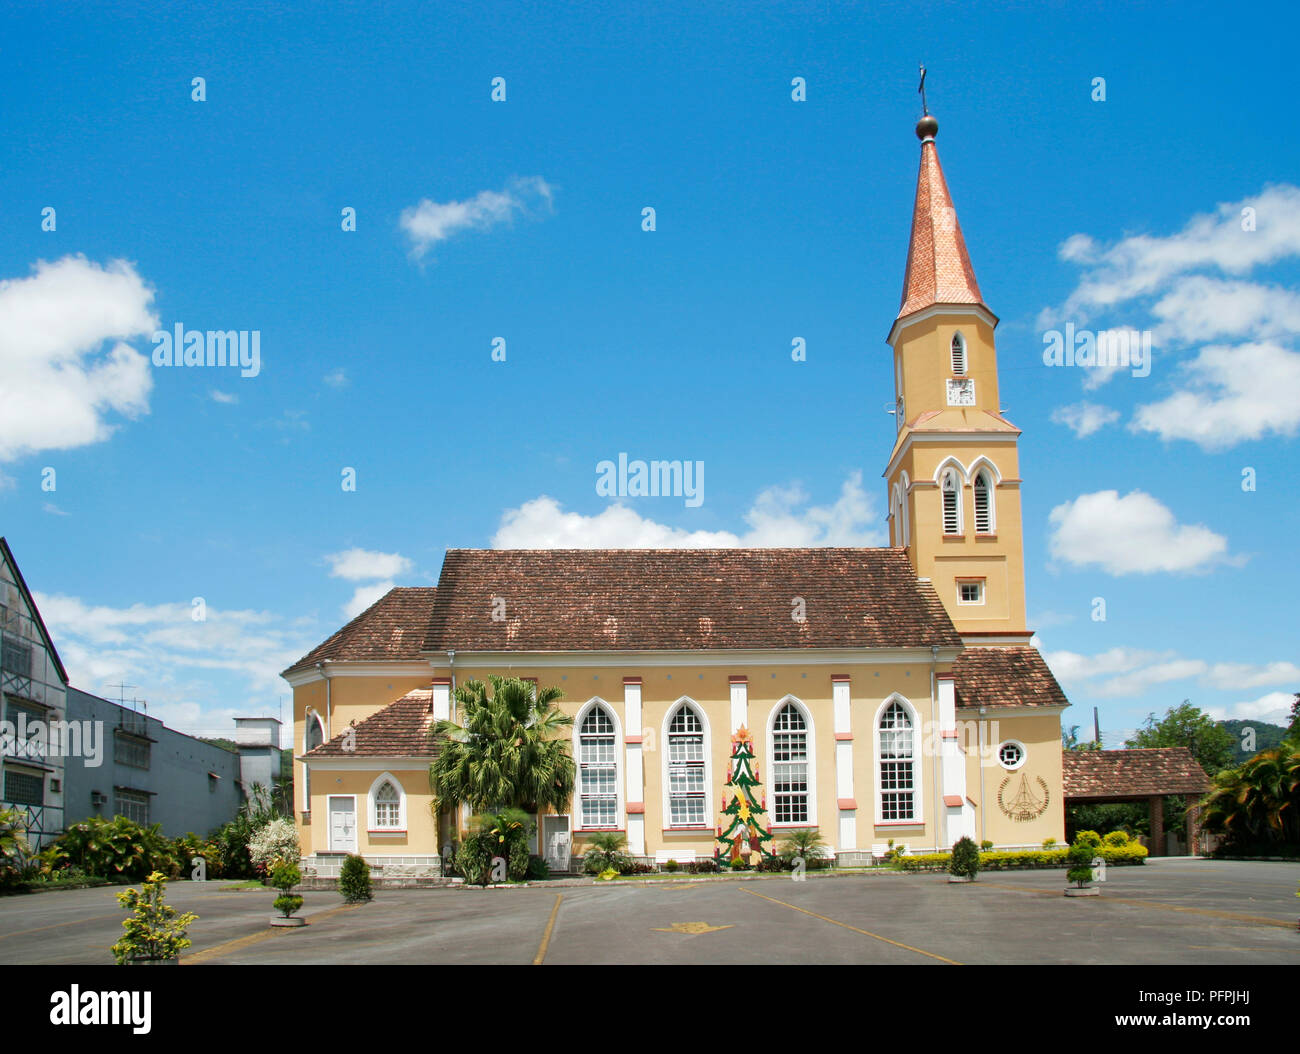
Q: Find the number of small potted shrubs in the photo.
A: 5